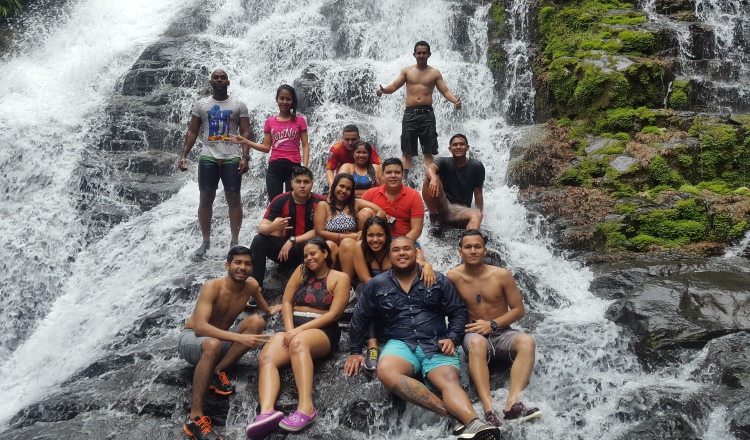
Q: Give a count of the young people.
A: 14